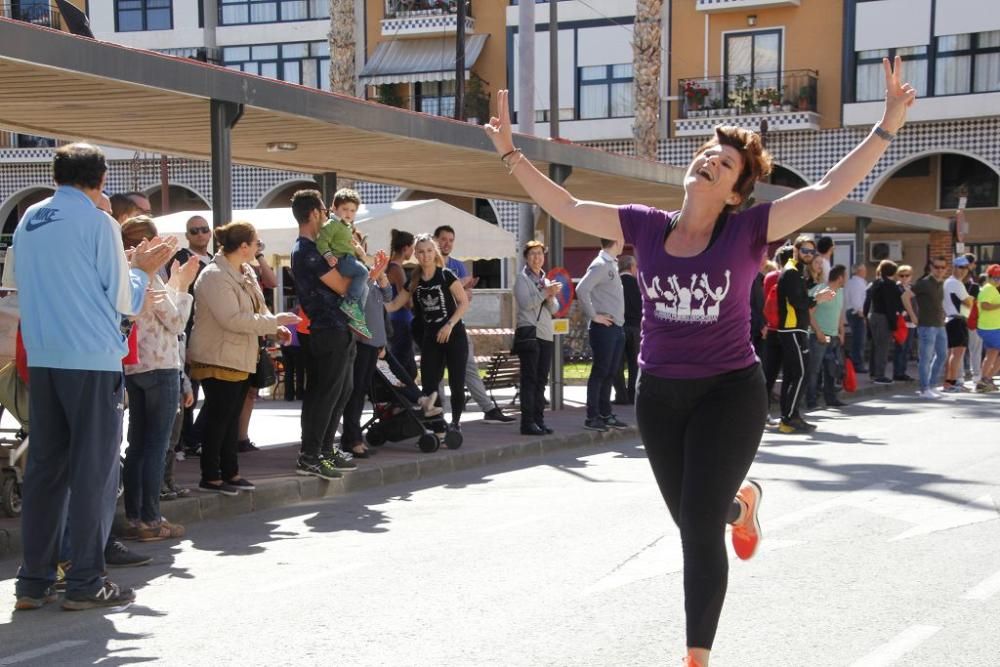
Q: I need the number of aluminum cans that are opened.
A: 0